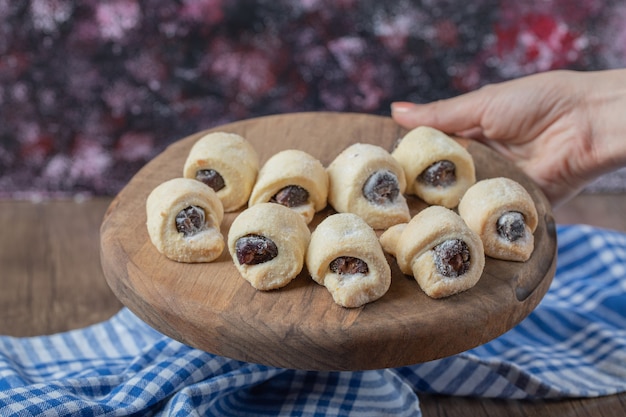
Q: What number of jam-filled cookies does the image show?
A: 9